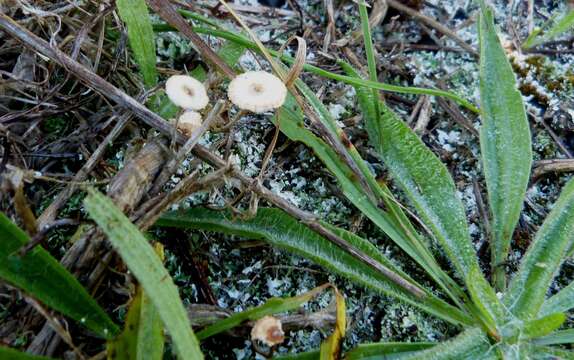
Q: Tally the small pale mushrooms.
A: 4